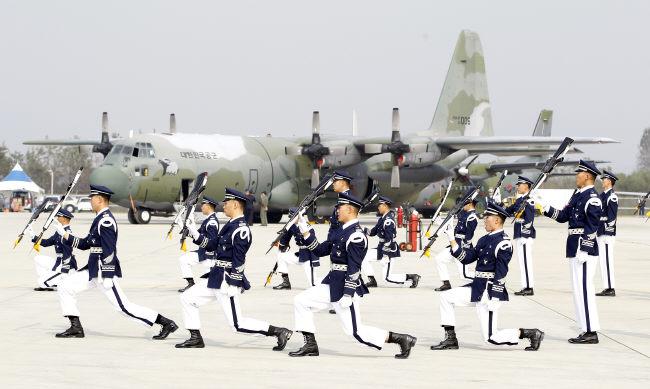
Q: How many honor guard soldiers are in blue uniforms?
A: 13